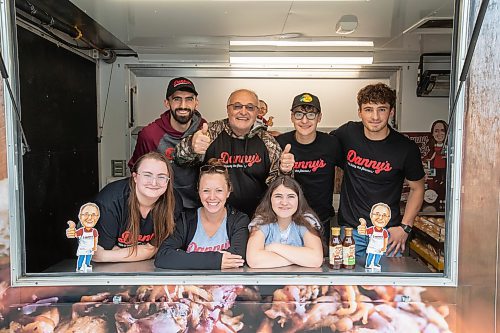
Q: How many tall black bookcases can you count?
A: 0